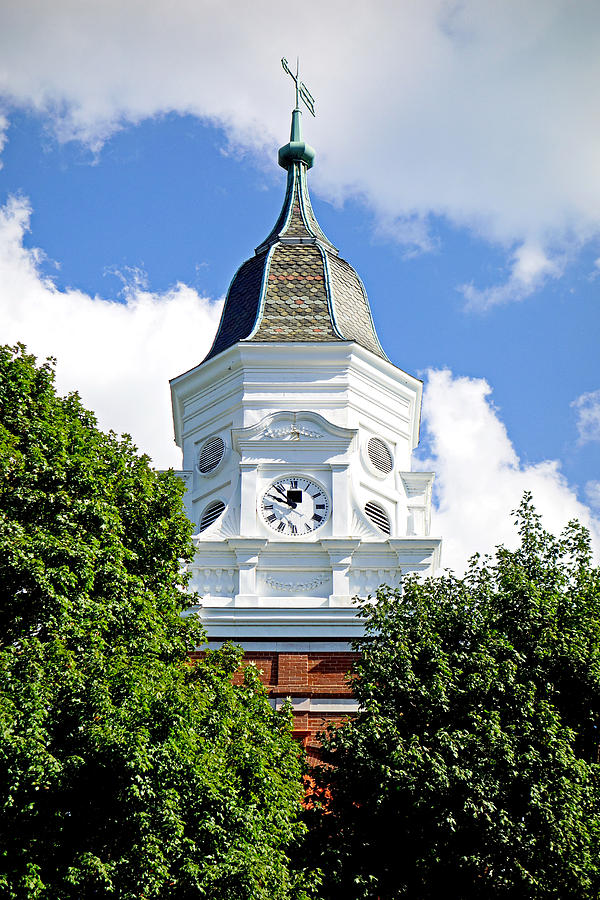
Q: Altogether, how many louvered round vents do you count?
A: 4